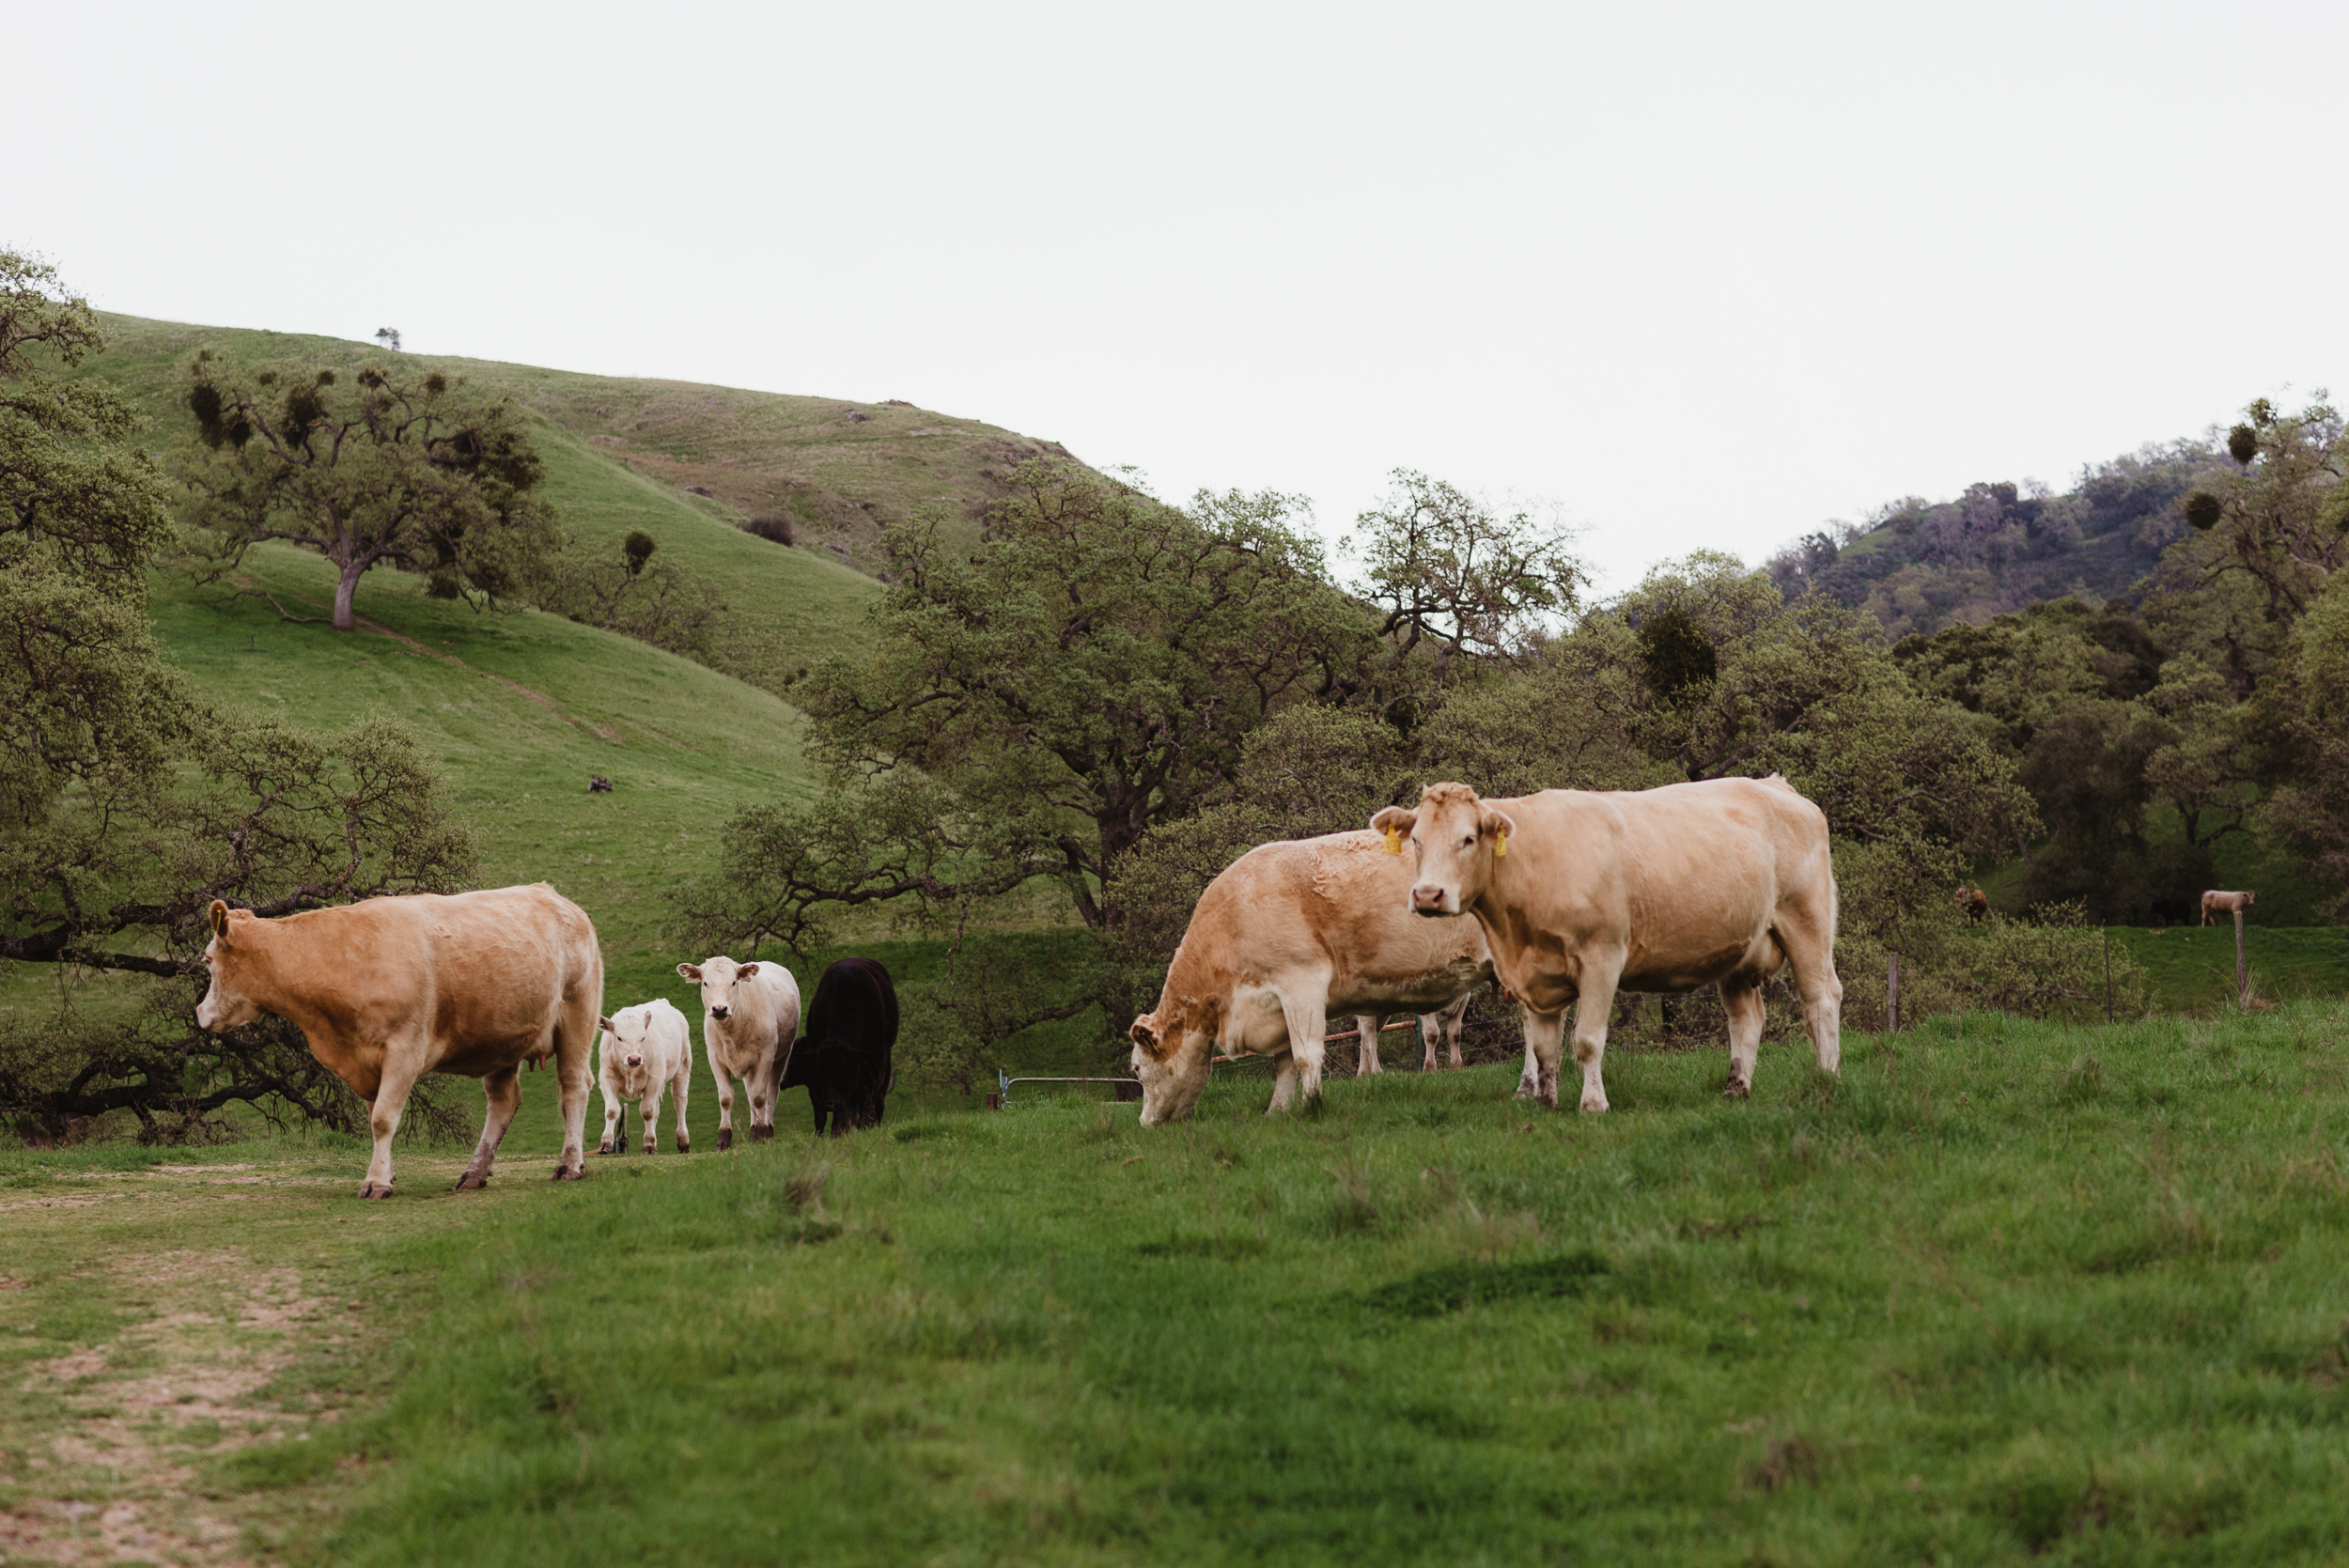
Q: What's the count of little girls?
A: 0